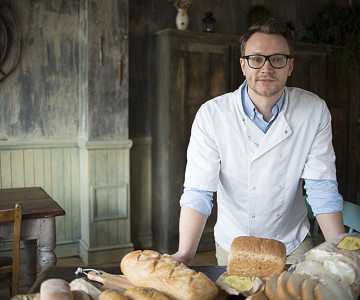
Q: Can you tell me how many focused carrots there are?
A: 0